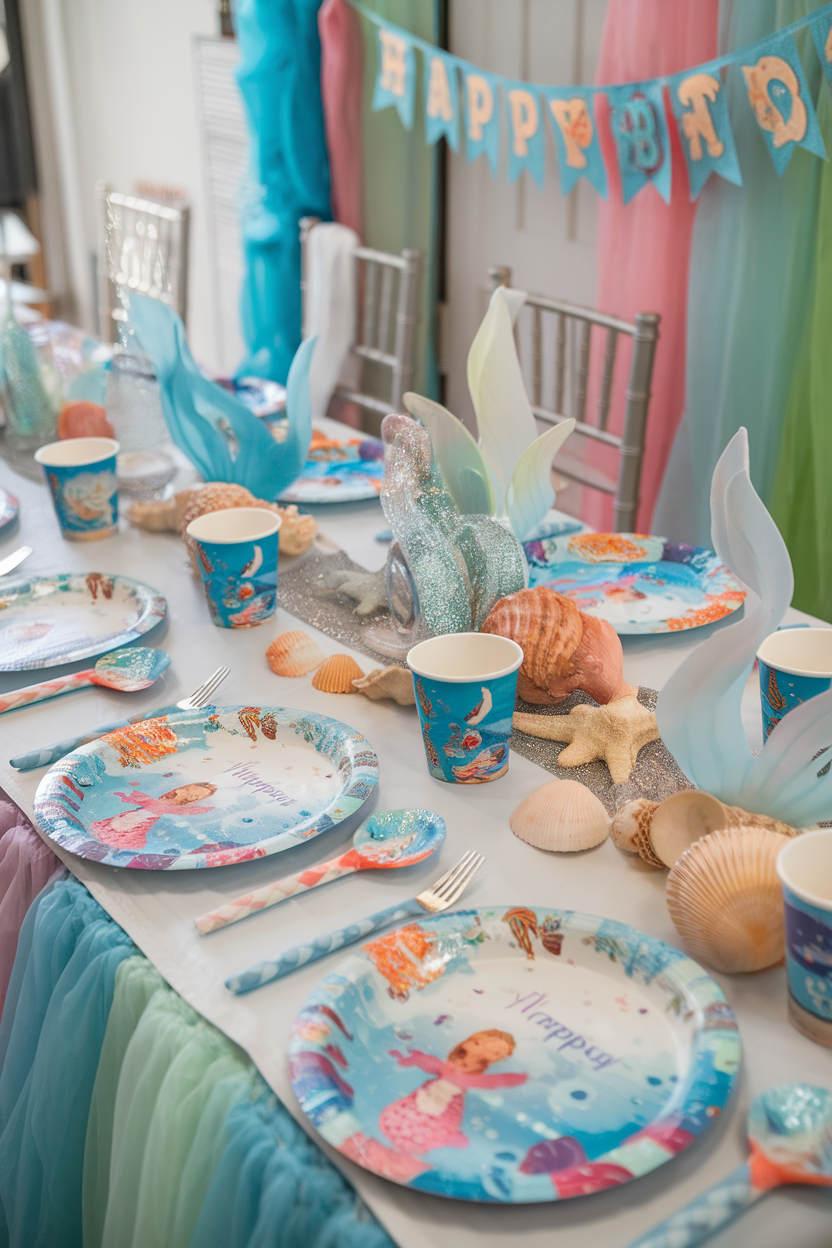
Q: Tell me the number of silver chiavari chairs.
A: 3